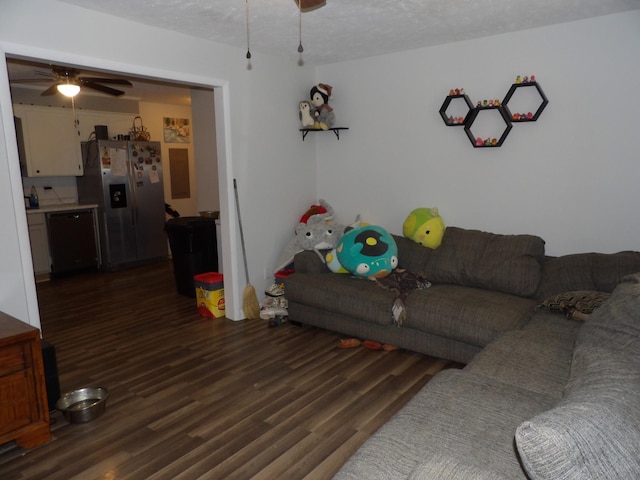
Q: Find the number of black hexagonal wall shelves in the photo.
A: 3